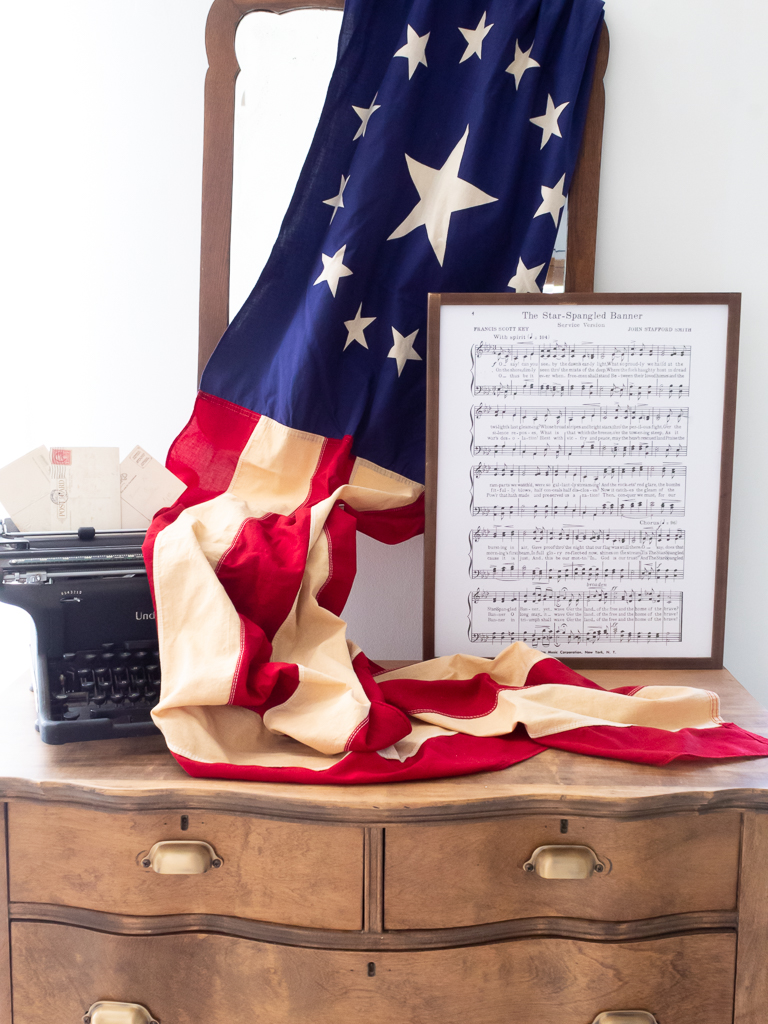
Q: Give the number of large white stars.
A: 1